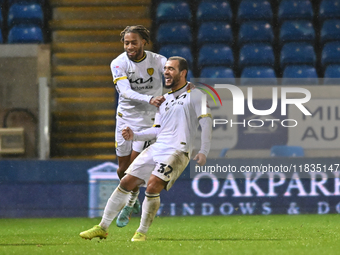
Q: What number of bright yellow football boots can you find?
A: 2